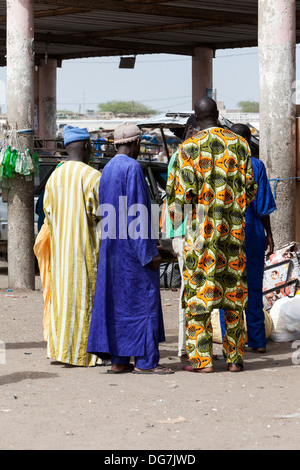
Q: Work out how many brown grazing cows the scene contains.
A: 0